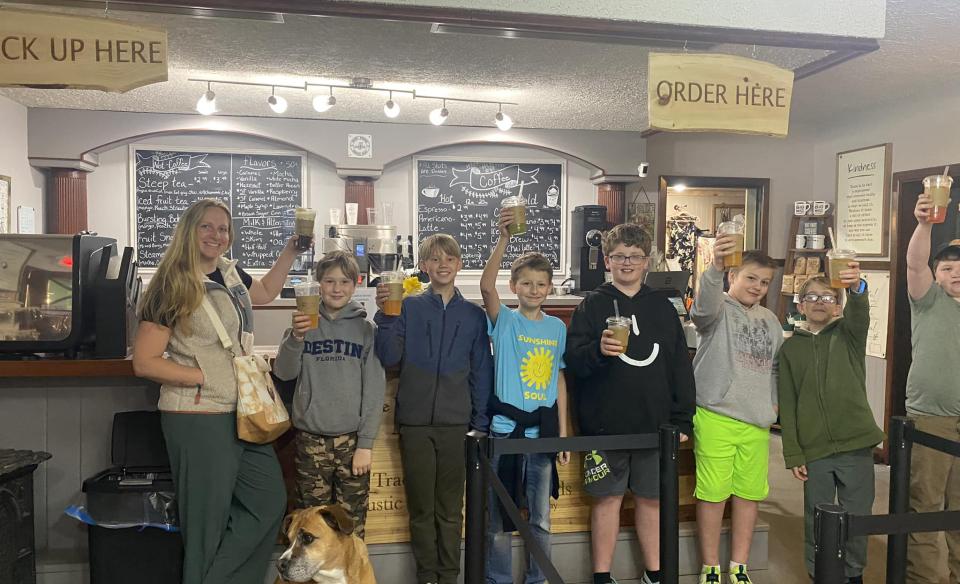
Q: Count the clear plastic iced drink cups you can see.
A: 8